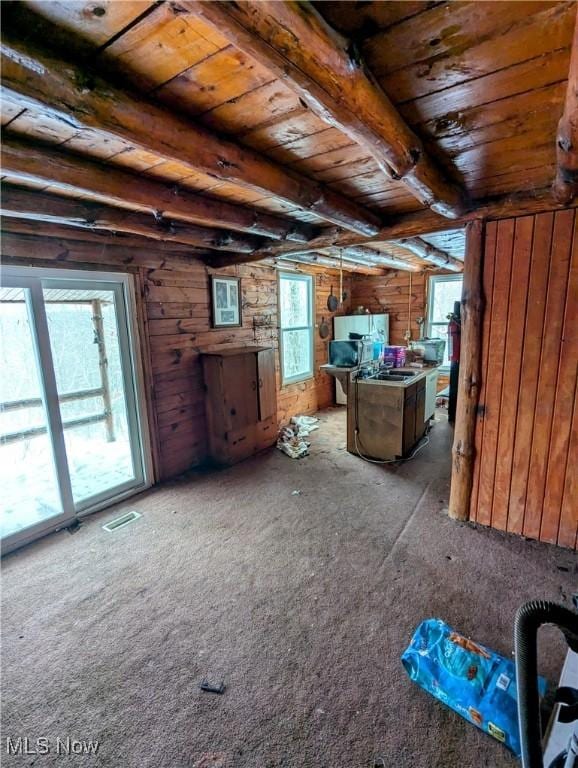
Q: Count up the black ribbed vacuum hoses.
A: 1